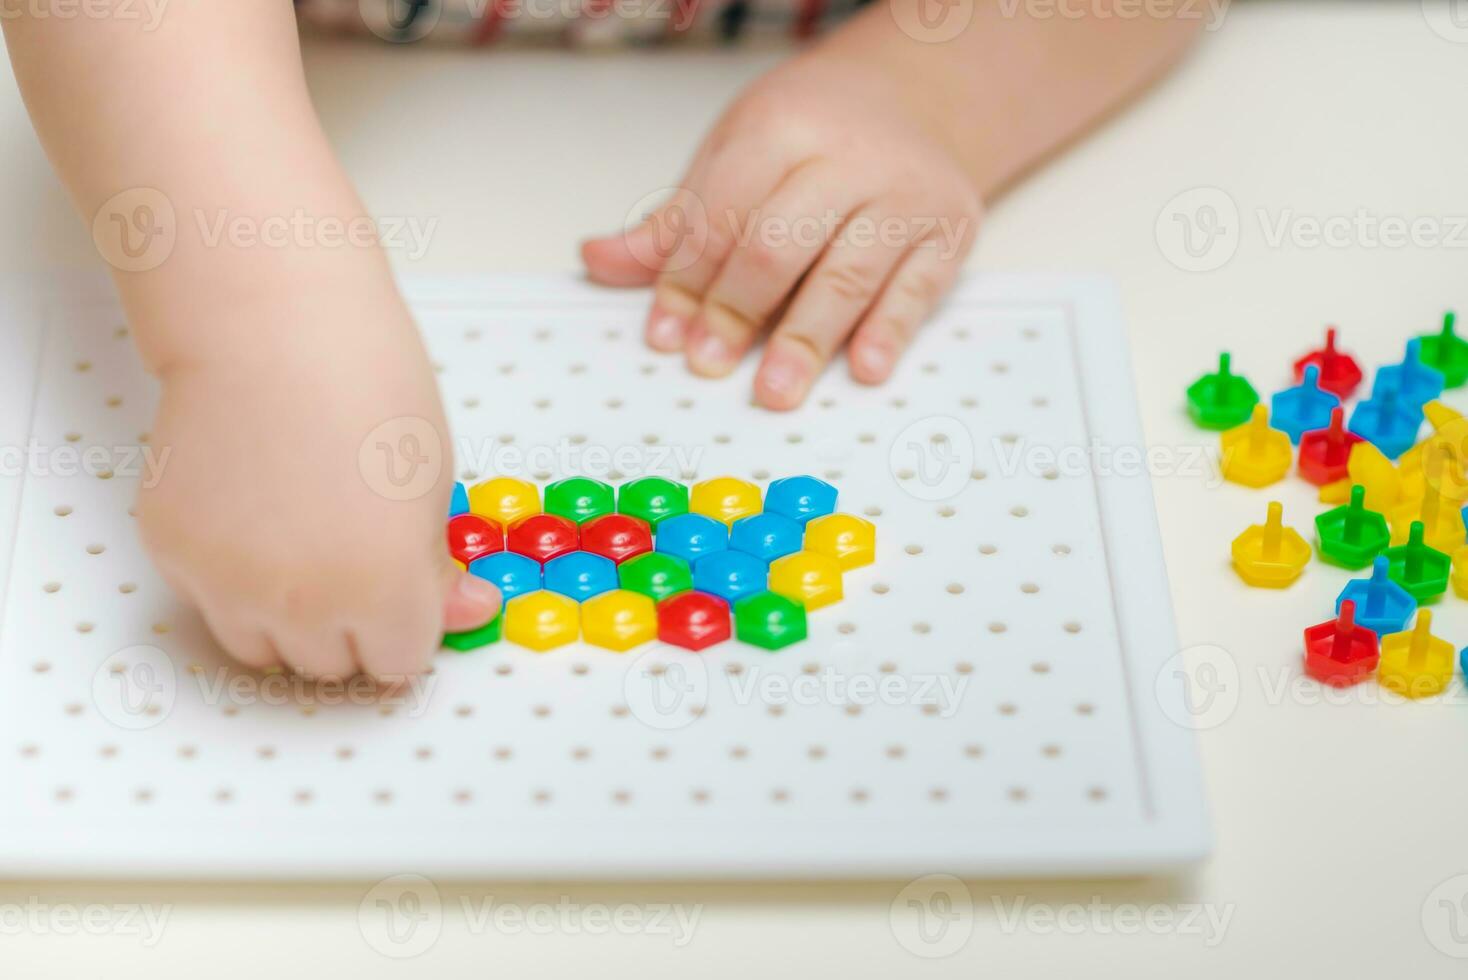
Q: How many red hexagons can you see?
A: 7